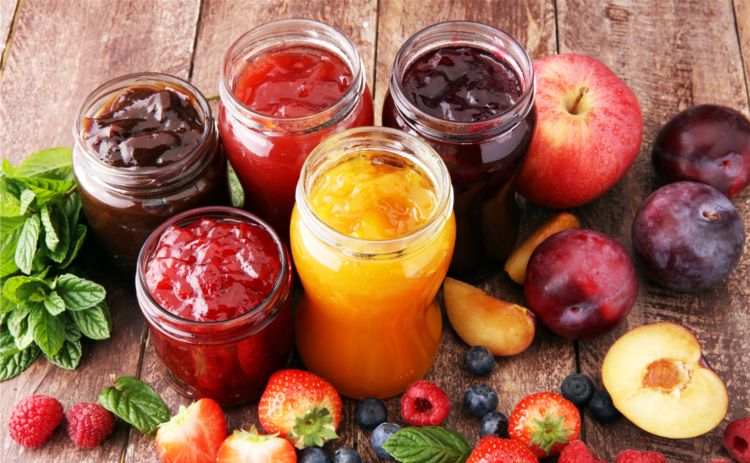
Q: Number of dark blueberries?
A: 9